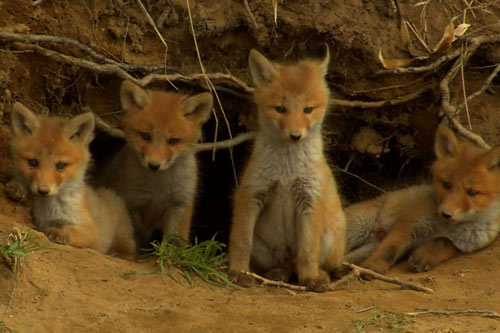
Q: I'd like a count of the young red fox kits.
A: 4